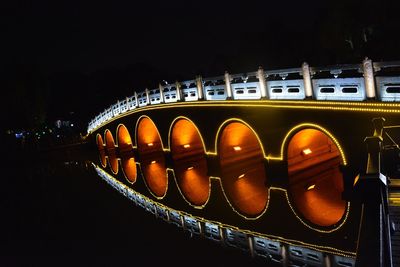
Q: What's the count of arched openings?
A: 7